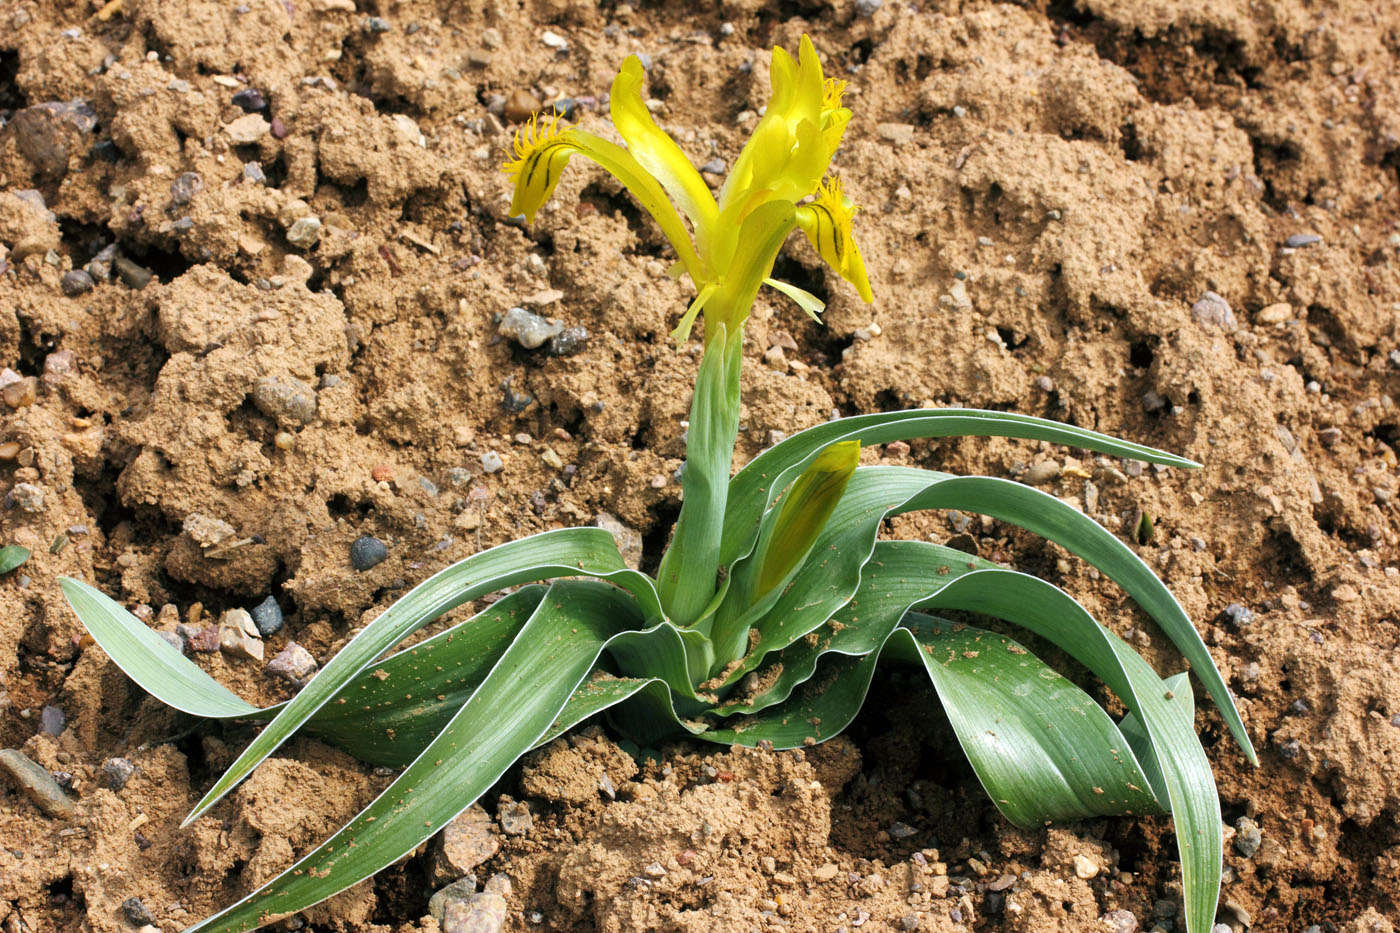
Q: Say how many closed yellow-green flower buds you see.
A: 1